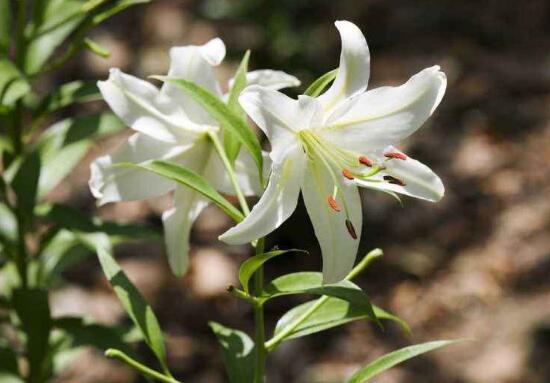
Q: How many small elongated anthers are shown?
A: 6